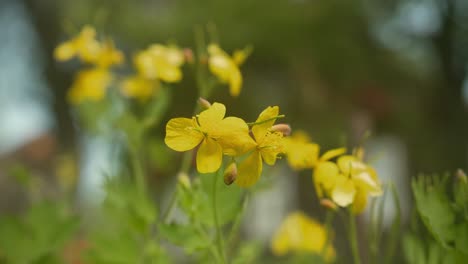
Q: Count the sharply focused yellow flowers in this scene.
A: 2